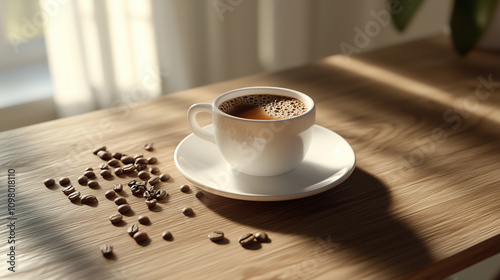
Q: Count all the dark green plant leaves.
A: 2